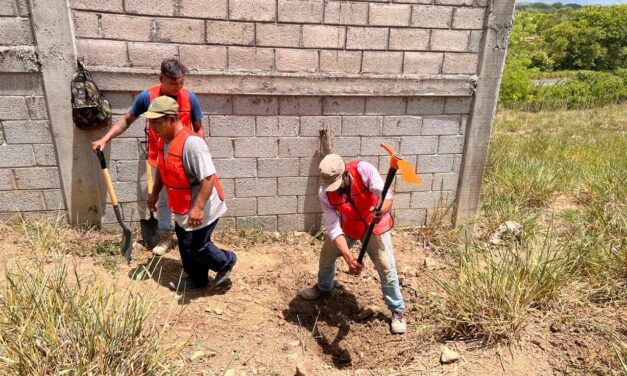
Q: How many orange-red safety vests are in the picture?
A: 3